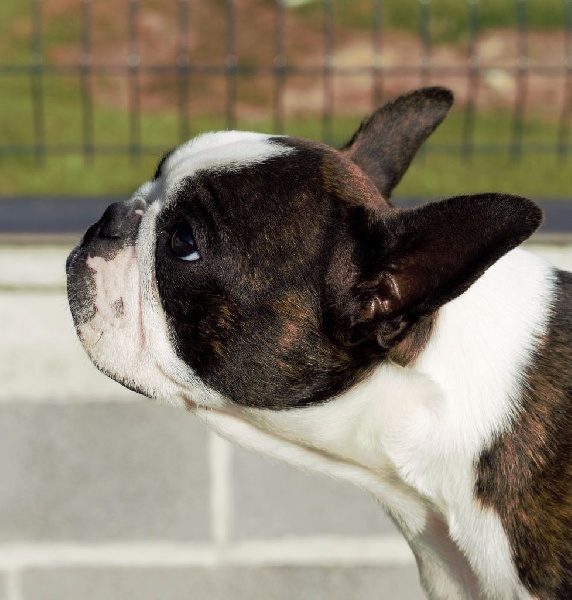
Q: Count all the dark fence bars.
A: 12